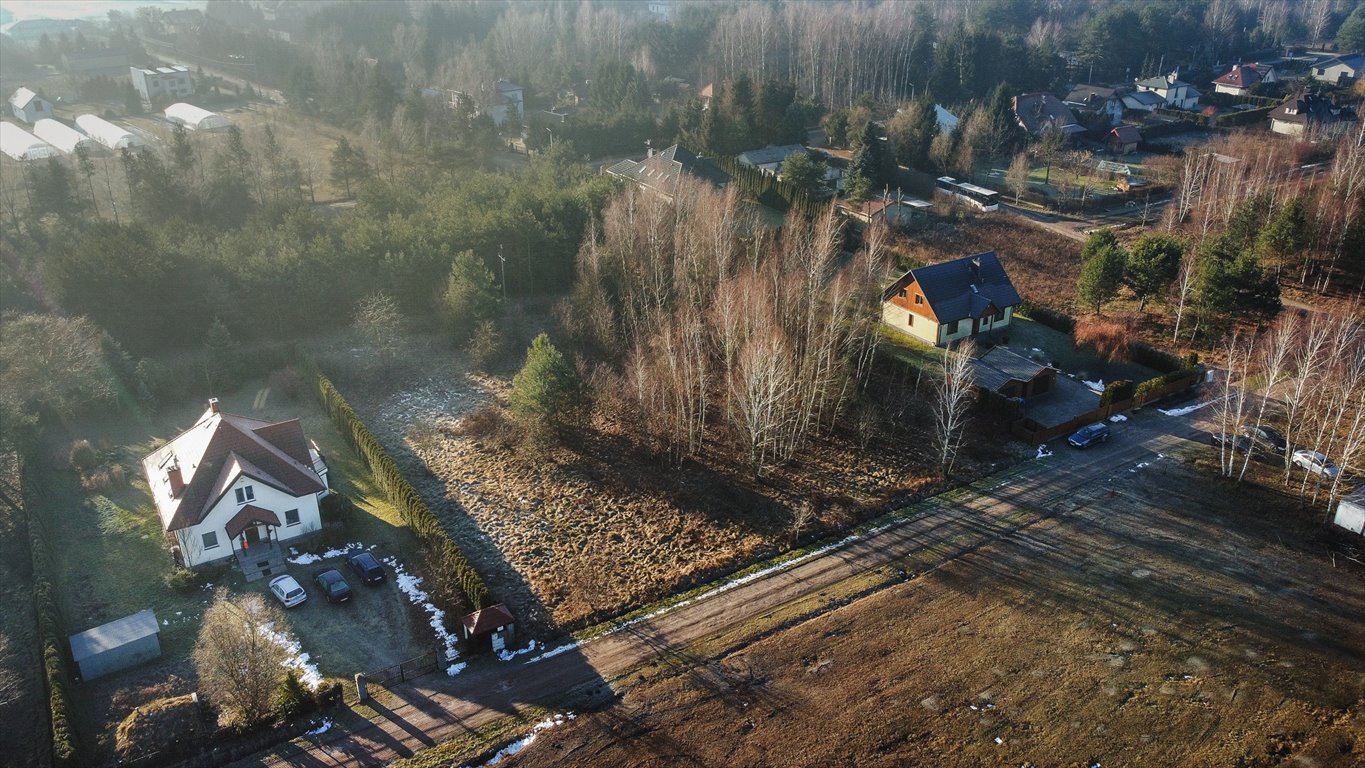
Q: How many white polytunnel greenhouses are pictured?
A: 4